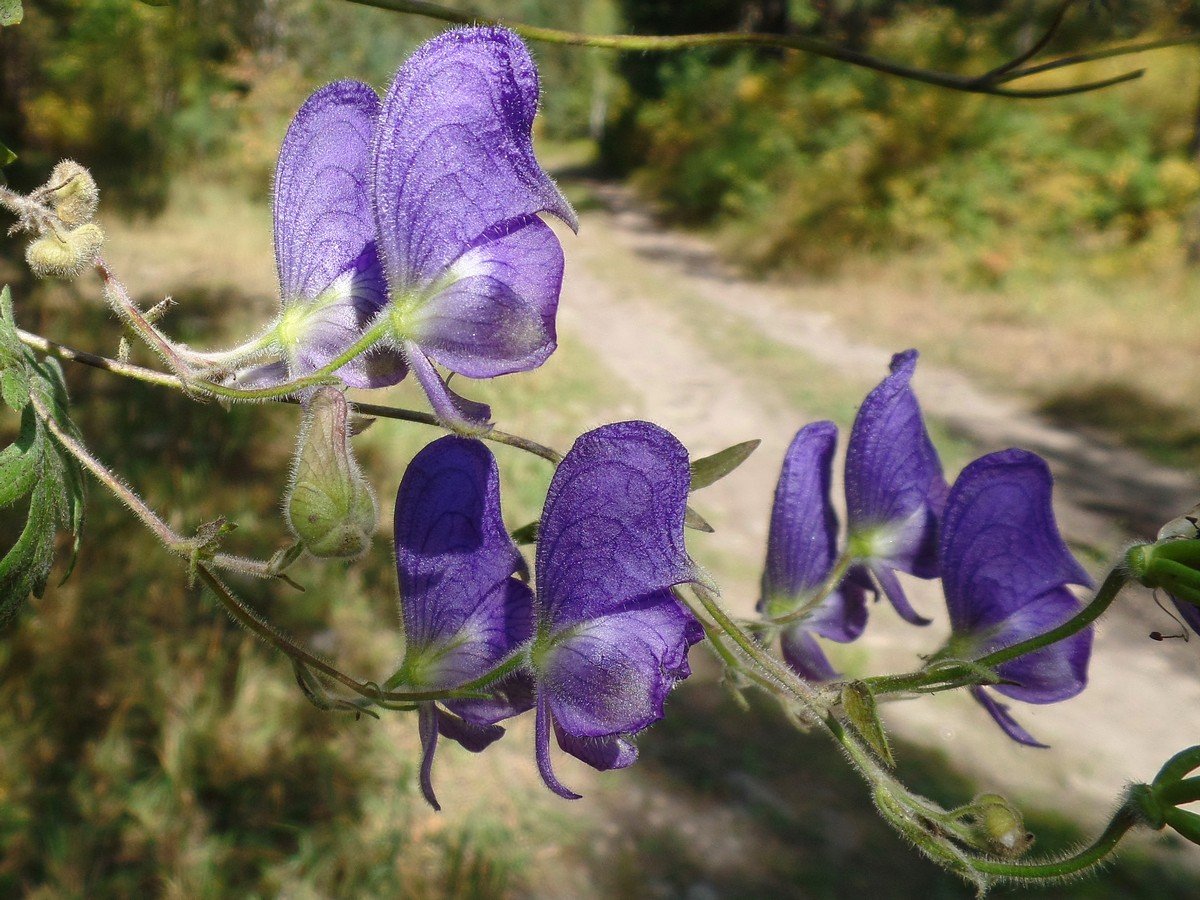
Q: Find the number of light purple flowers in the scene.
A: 2